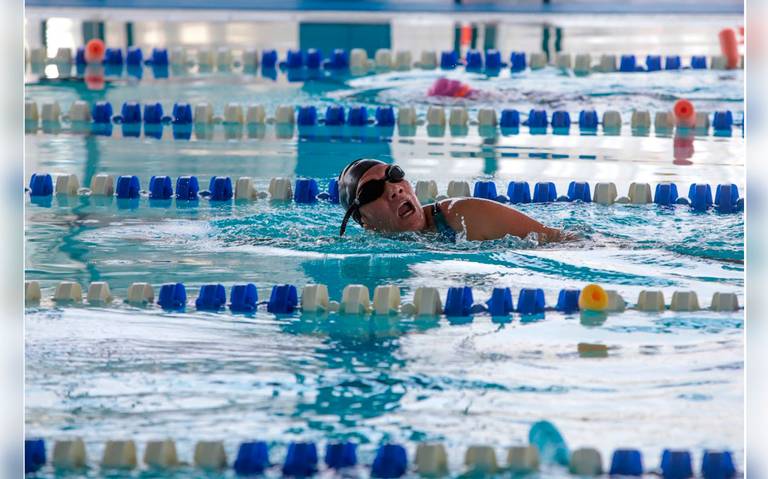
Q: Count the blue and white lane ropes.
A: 5